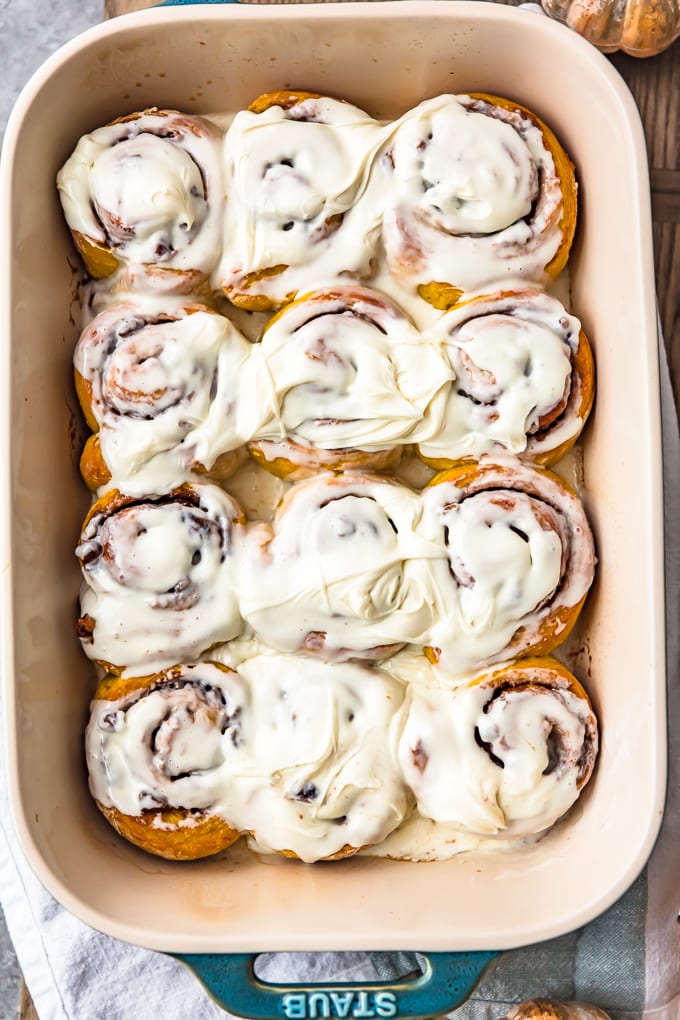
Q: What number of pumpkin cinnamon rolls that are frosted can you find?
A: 12